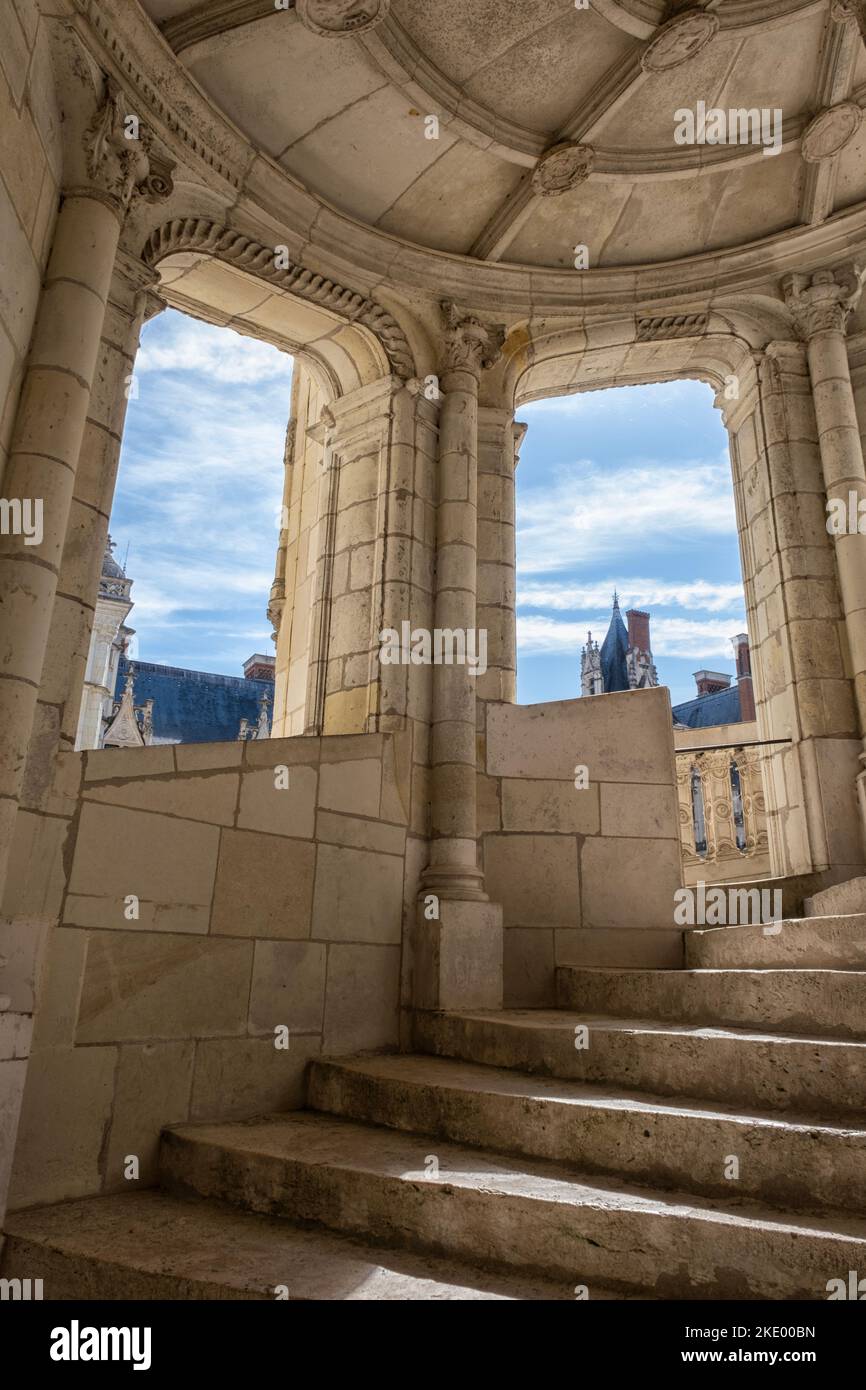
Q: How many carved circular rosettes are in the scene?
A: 4